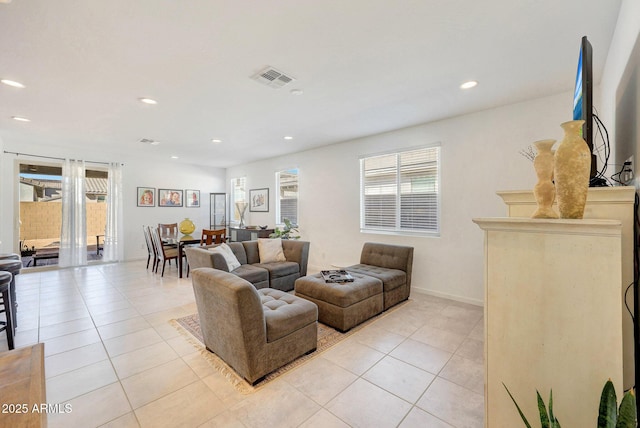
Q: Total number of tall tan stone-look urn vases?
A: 2